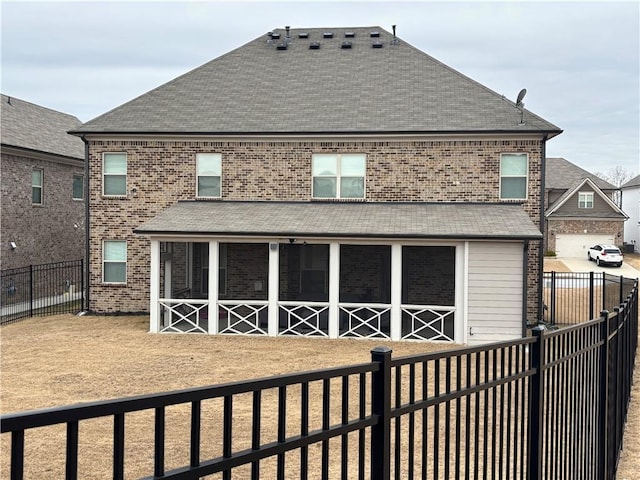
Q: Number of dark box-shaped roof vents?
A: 9